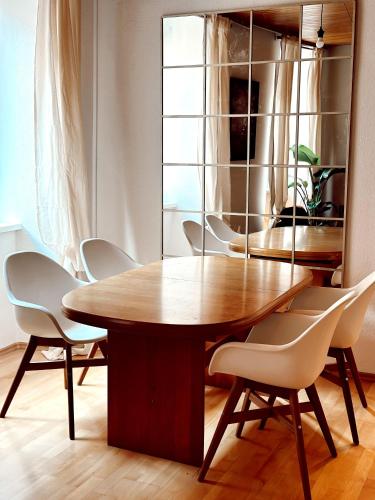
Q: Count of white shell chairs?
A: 4